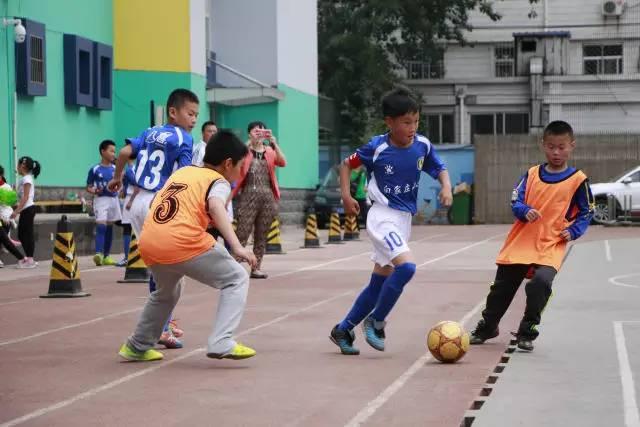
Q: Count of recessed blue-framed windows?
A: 3